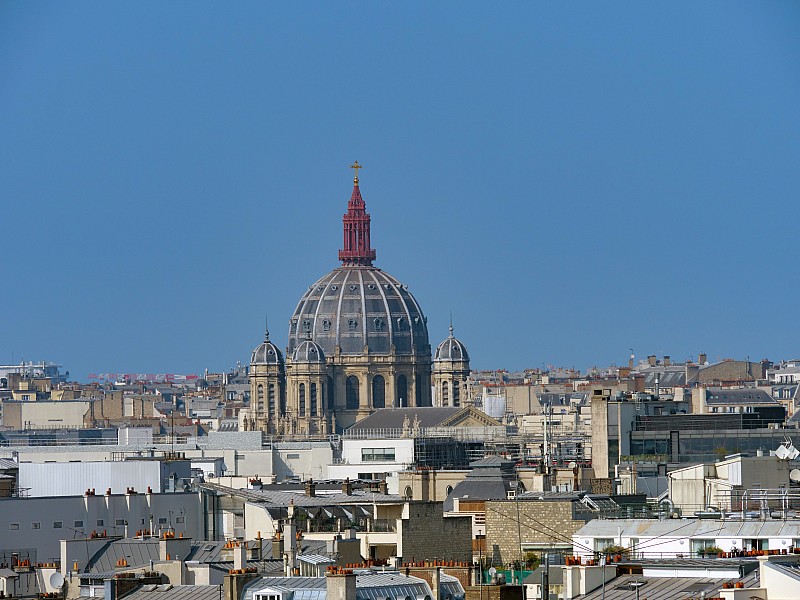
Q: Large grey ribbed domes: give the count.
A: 1